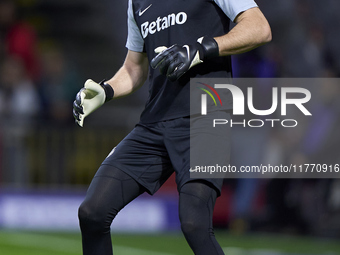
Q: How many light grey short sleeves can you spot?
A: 2